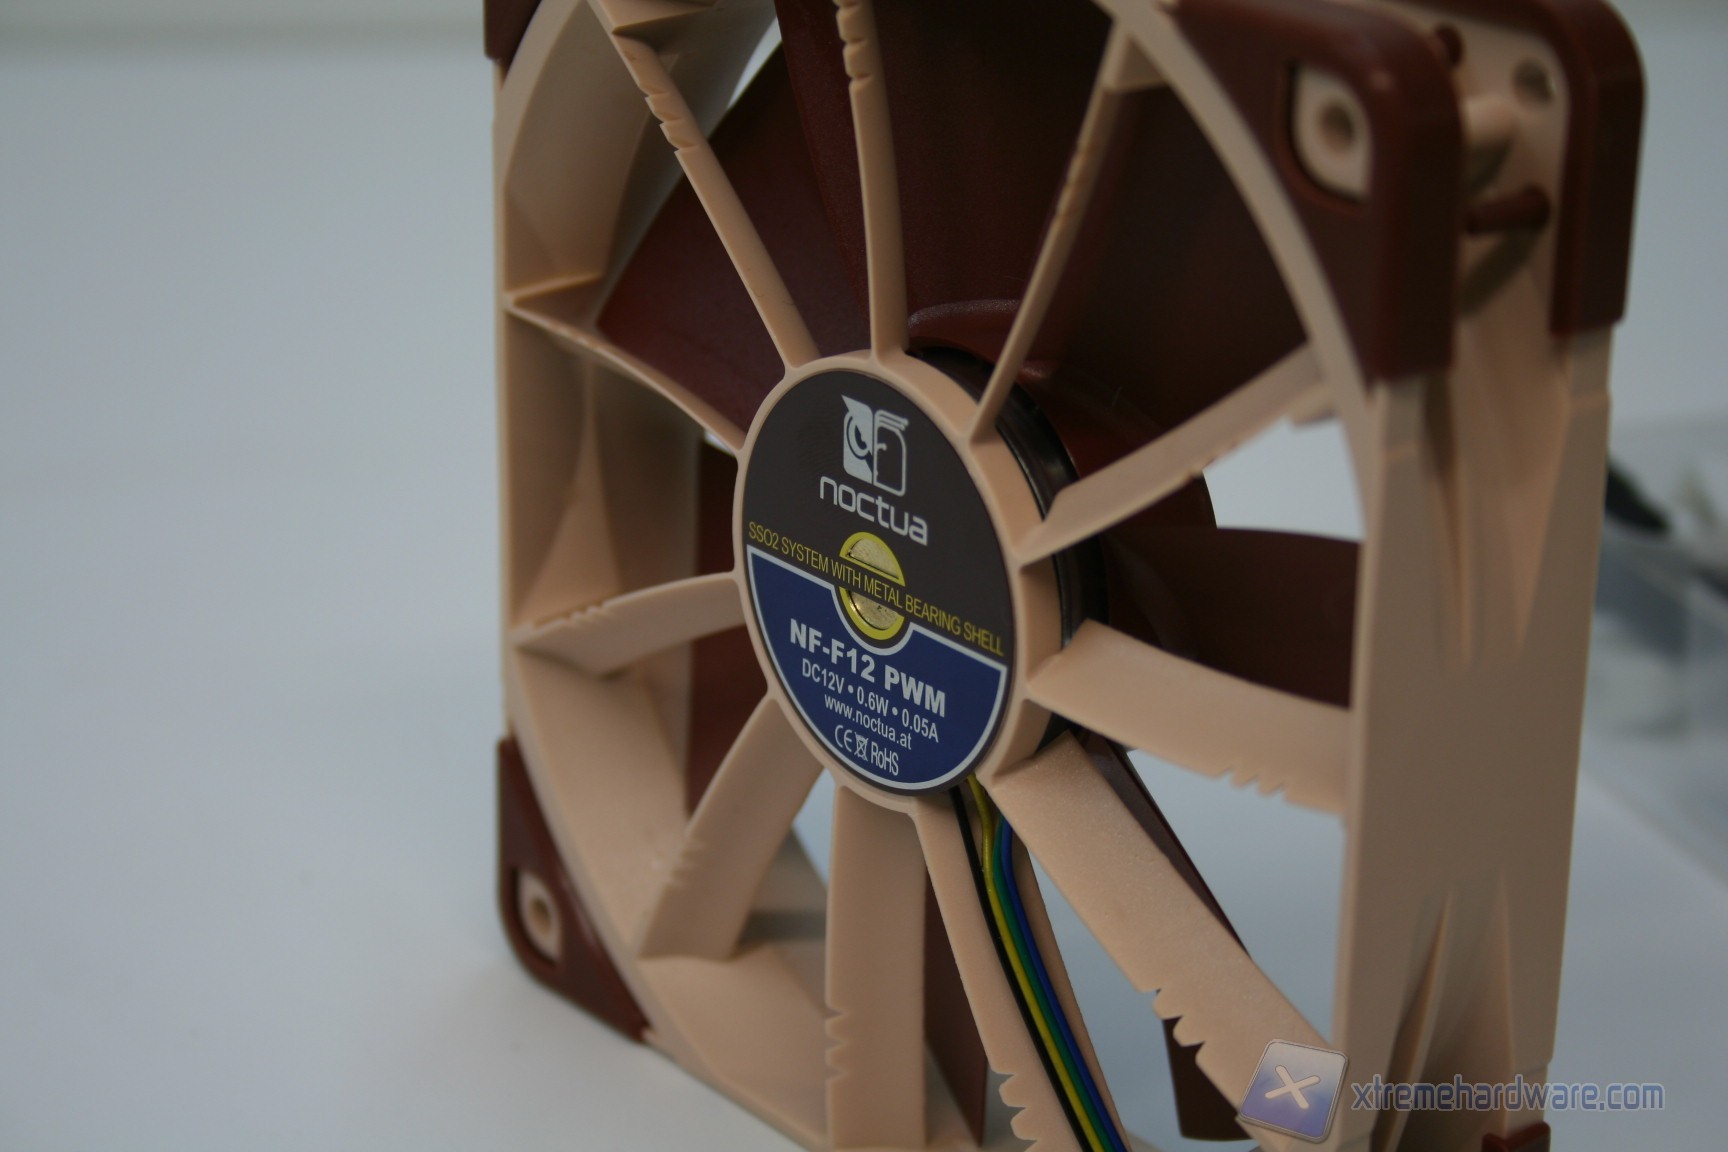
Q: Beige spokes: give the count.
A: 11